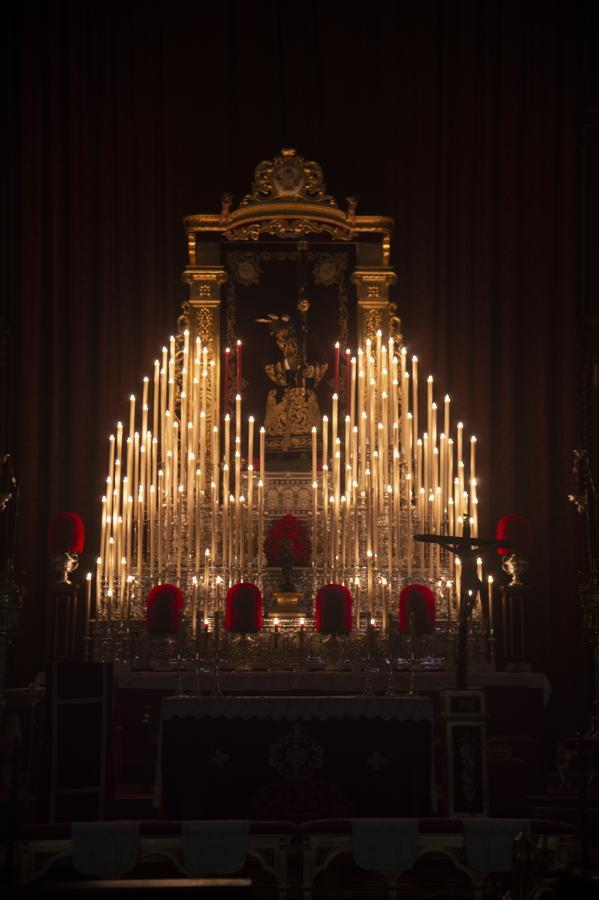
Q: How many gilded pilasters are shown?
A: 2